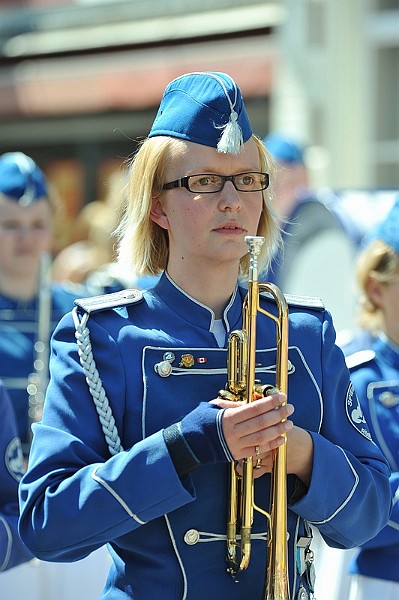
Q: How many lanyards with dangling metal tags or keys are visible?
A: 1